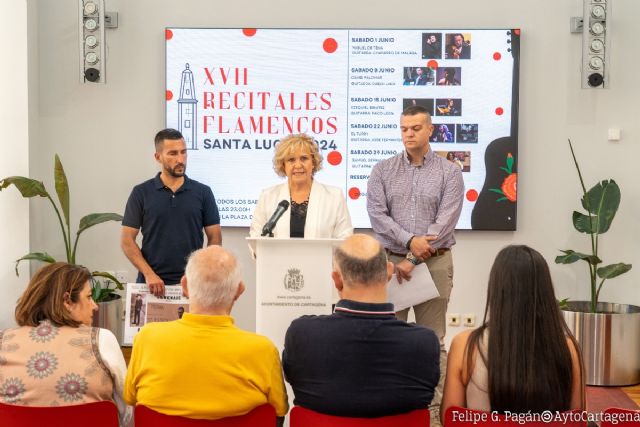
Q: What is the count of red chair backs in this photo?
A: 5